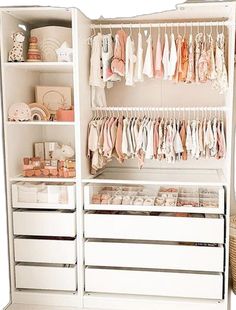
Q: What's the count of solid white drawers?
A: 6